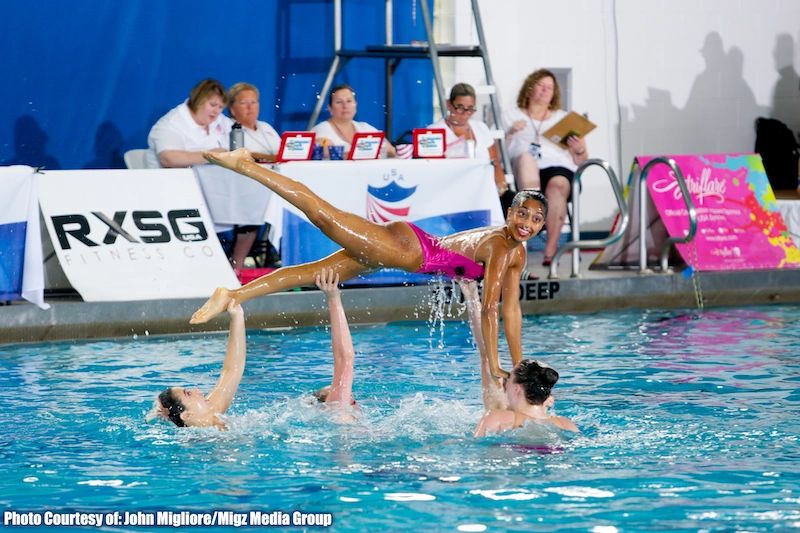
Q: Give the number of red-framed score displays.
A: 3